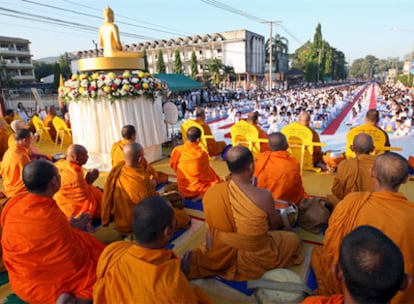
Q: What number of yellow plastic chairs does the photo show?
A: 6